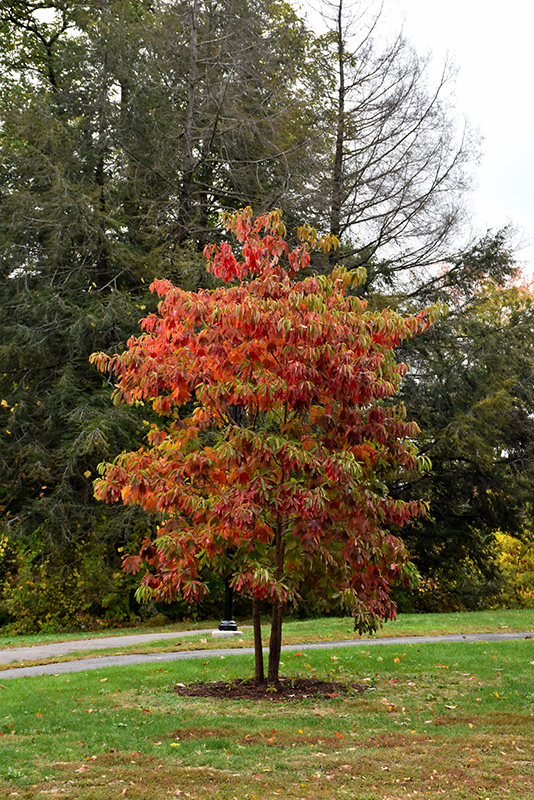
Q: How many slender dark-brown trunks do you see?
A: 2